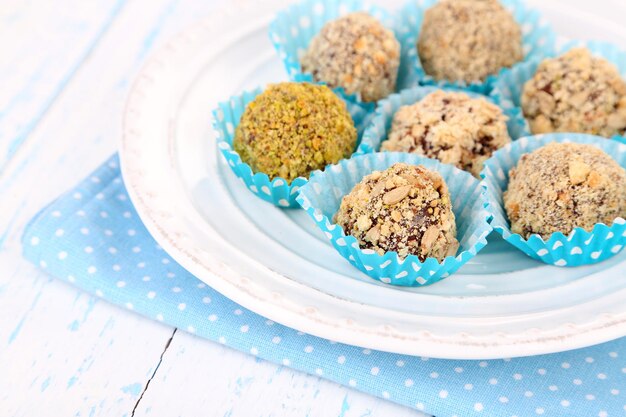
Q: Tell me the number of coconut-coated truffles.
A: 0